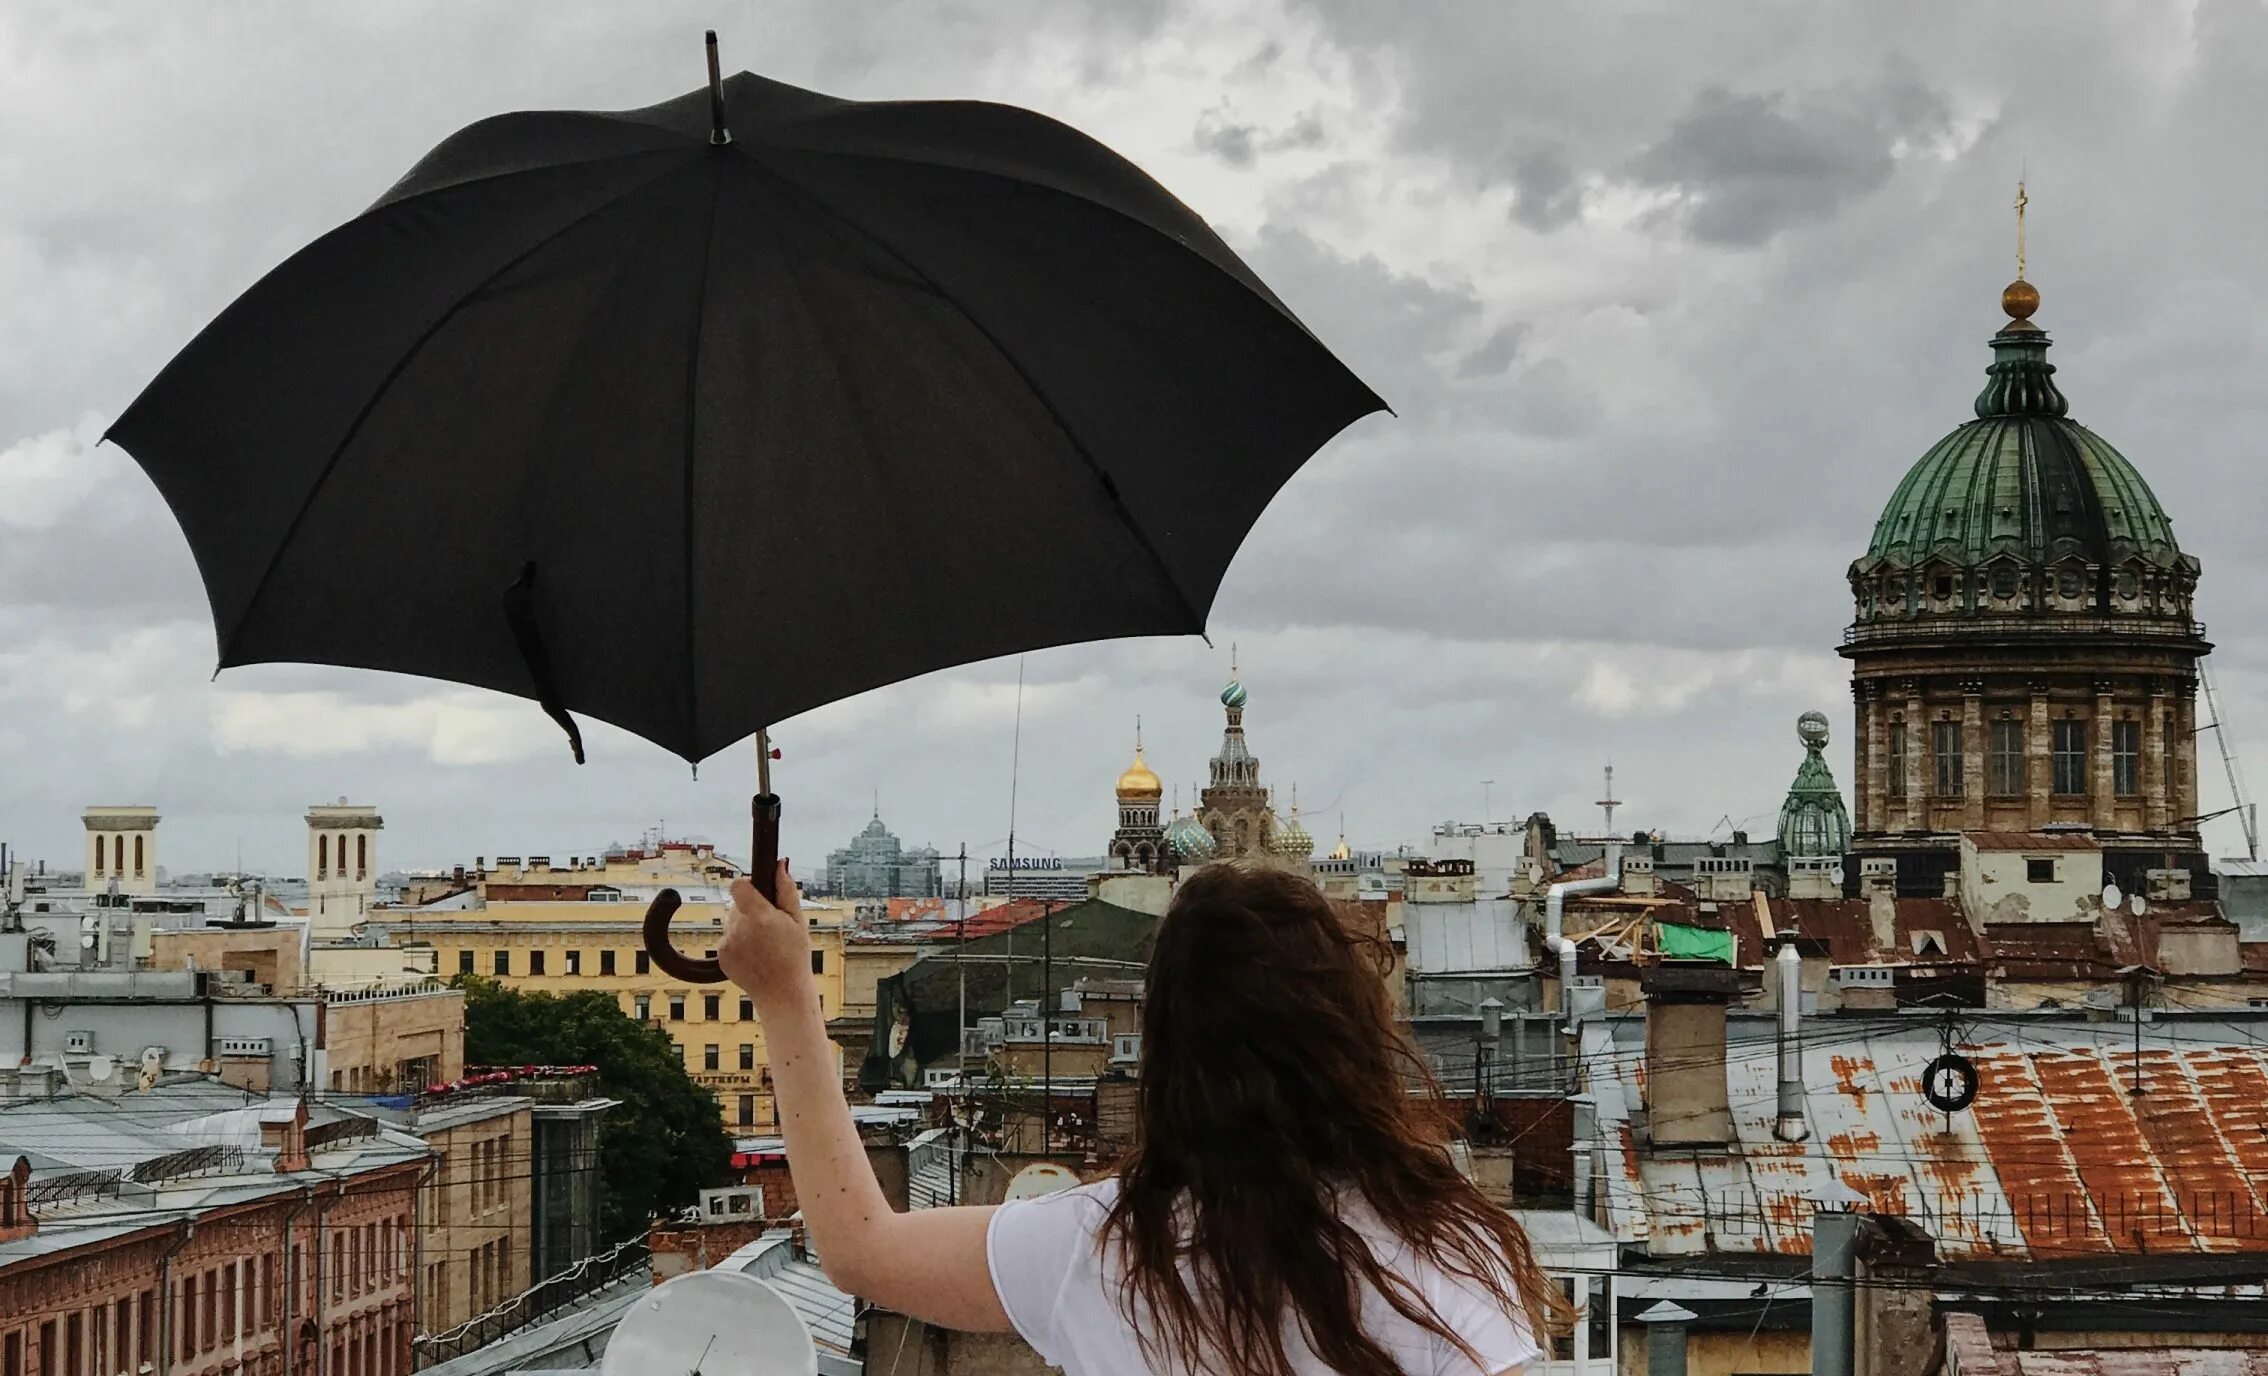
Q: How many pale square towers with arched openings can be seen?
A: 2